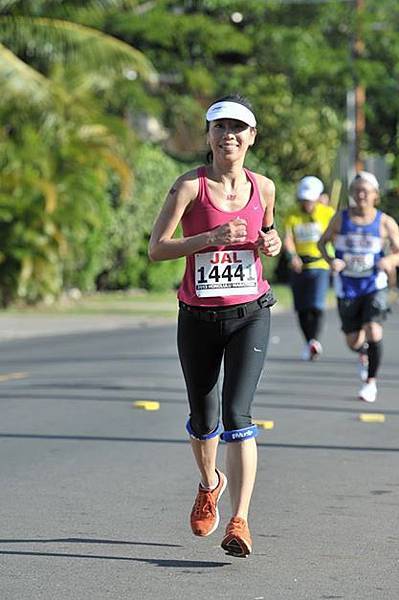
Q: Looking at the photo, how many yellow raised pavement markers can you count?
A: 3